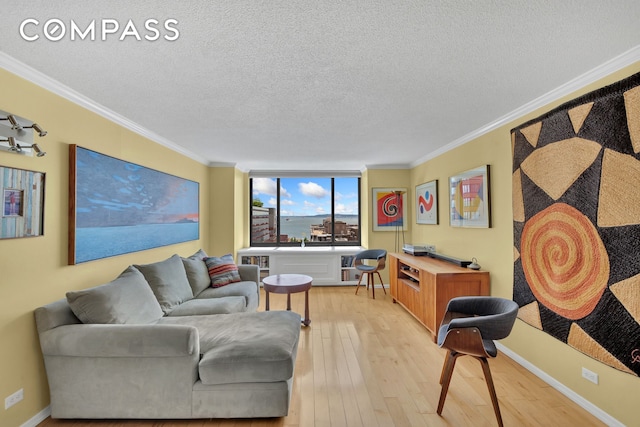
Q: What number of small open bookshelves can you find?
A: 2